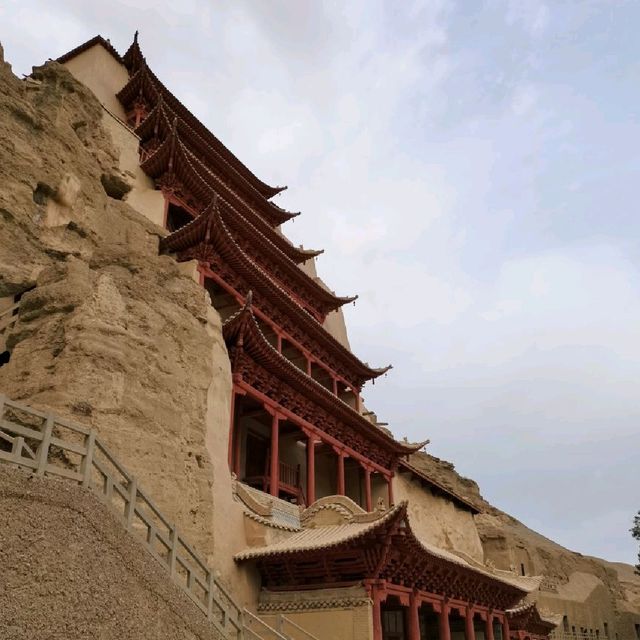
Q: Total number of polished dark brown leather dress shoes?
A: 0